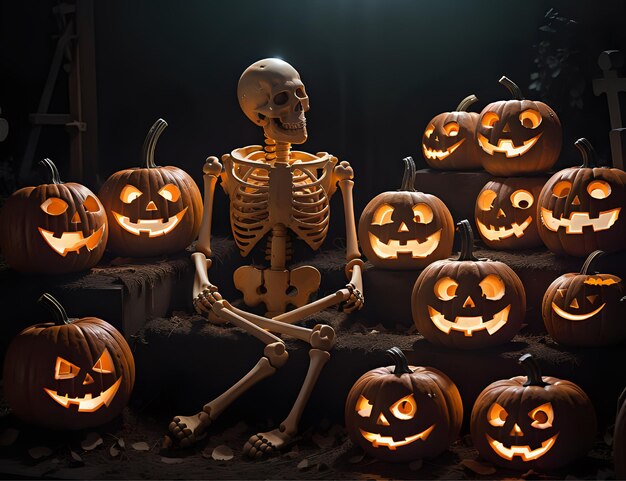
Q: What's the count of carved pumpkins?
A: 12